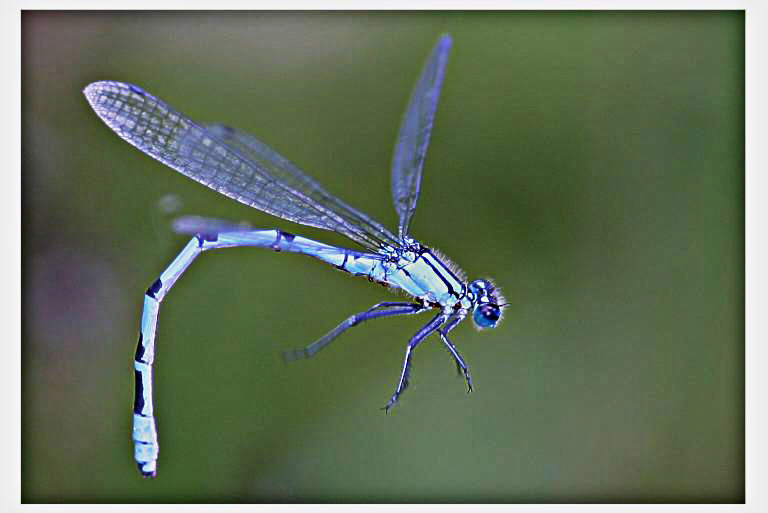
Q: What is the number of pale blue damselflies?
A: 1